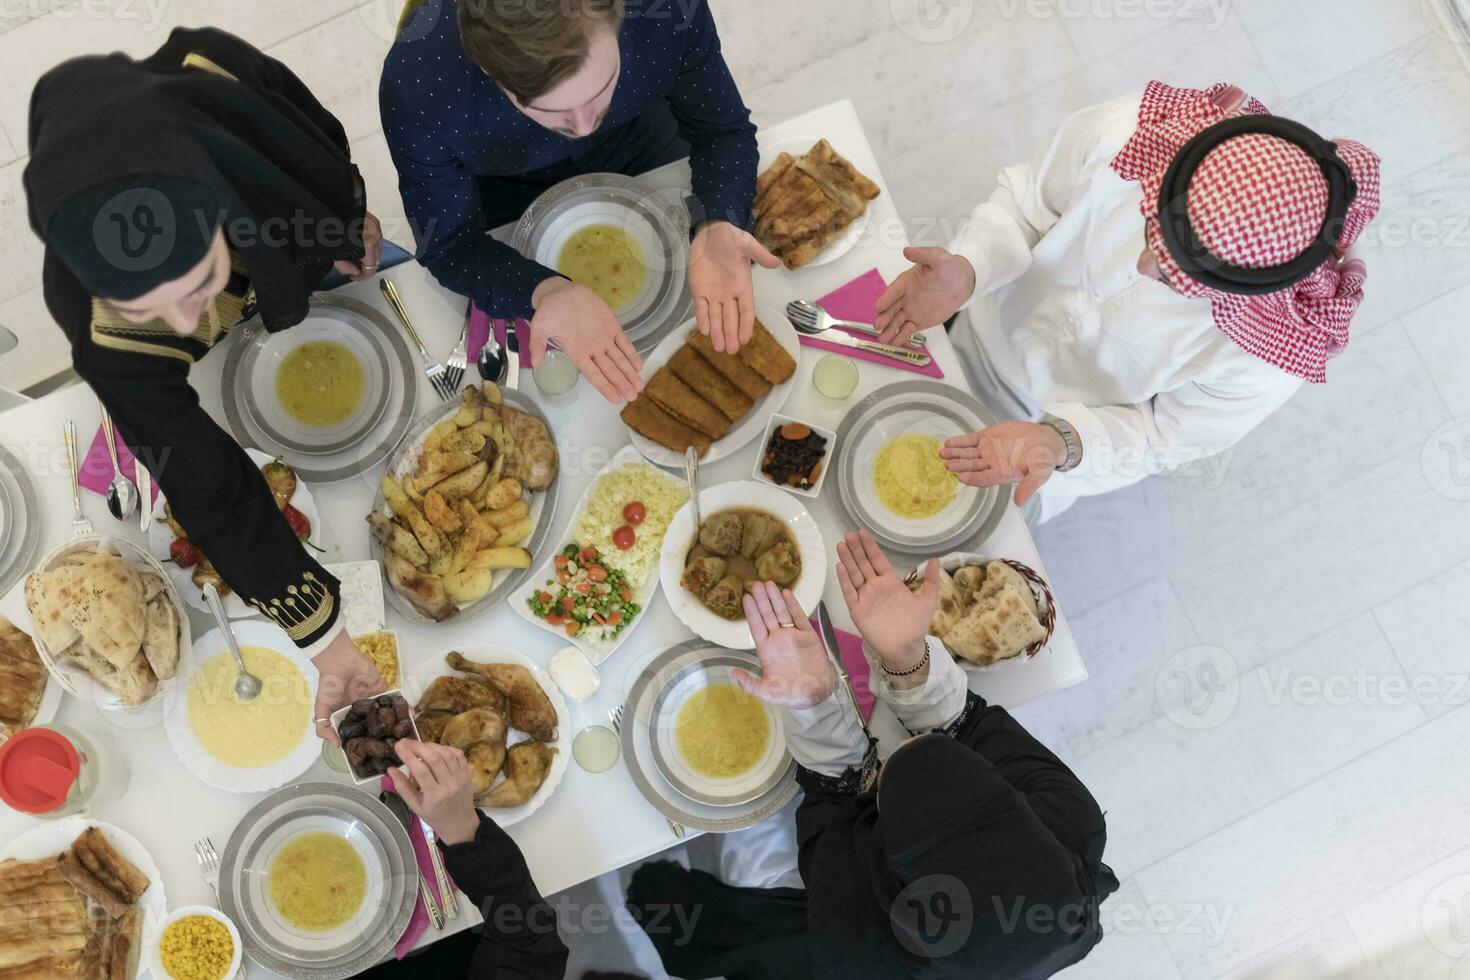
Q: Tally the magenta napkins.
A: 5